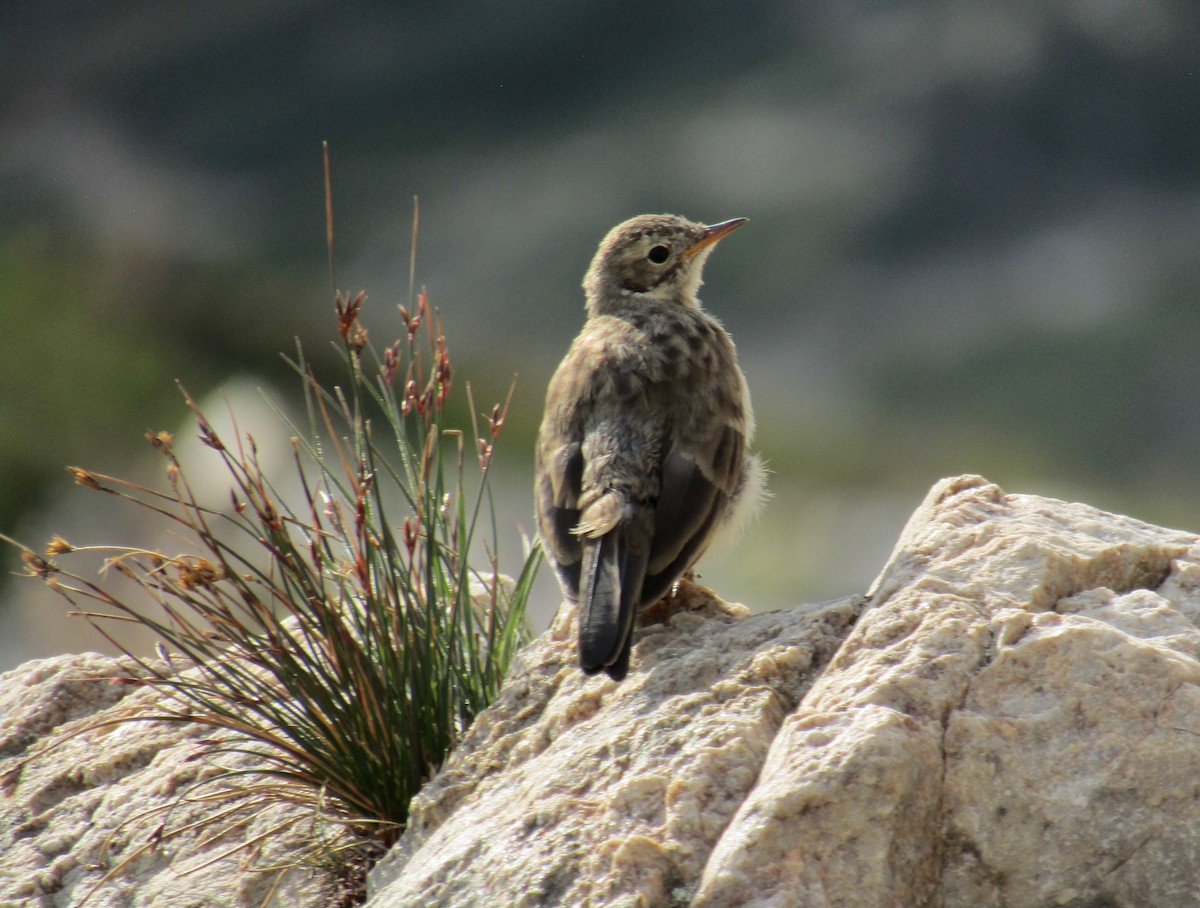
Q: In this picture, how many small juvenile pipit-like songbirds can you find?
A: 1